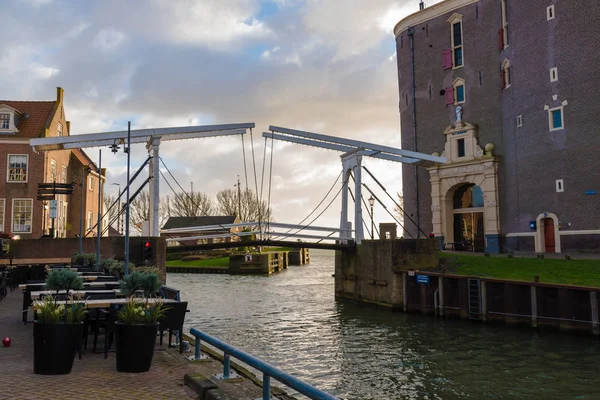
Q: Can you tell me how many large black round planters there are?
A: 2